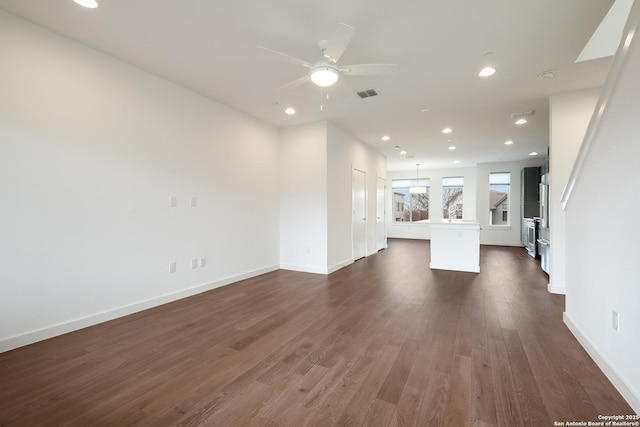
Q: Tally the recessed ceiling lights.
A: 11